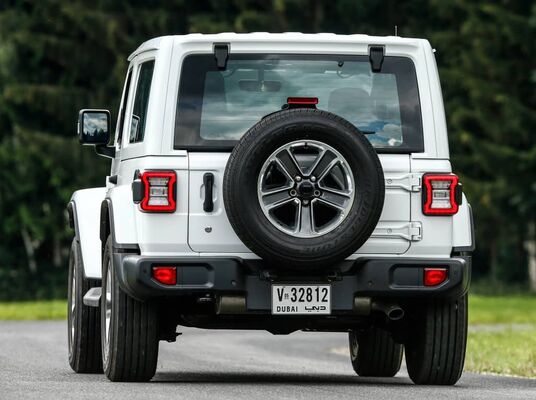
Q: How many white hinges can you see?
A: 2